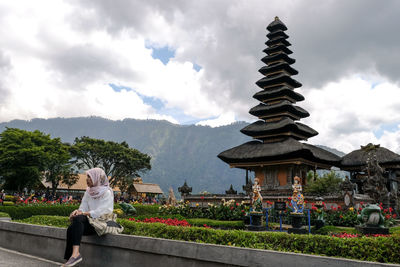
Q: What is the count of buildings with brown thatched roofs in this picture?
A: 2